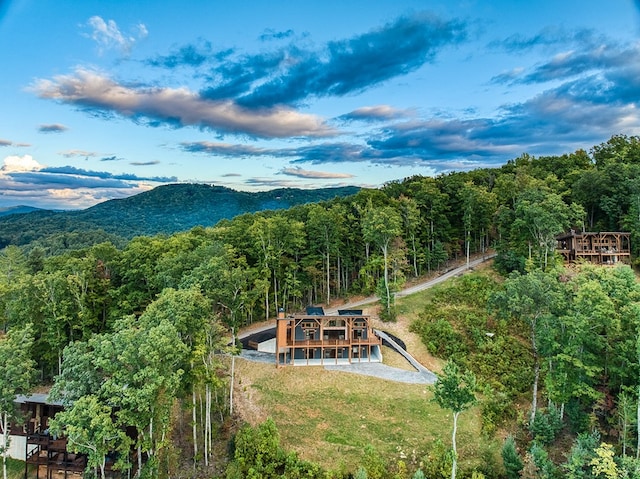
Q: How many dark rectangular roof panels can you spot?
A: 2